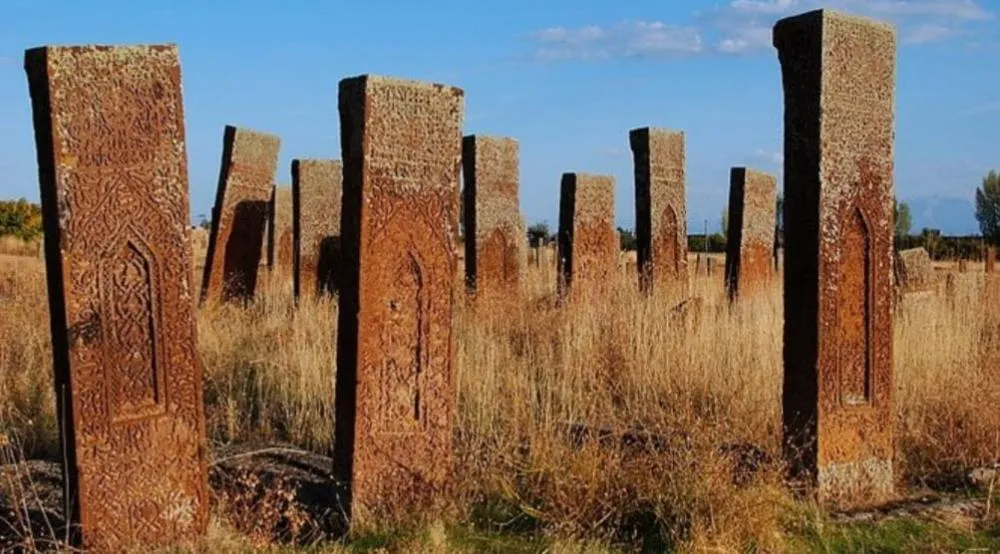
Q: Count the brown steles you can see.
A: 10